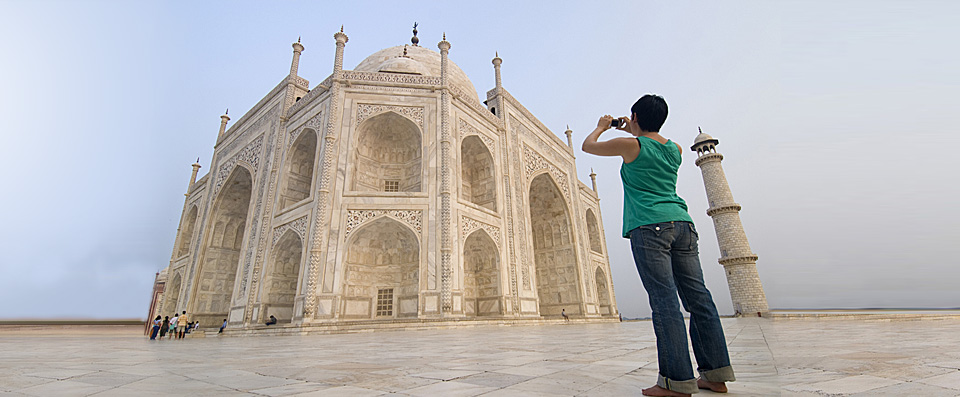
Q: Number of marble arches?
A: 12